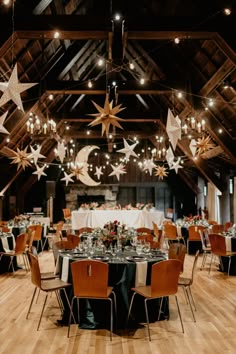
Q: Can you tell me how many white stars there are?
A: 14